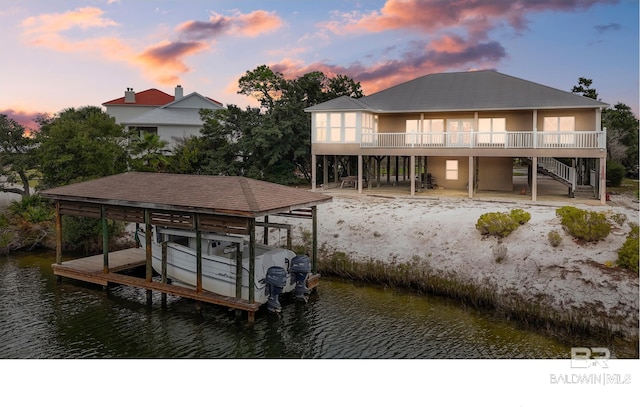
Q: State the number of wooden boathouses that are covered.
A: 1